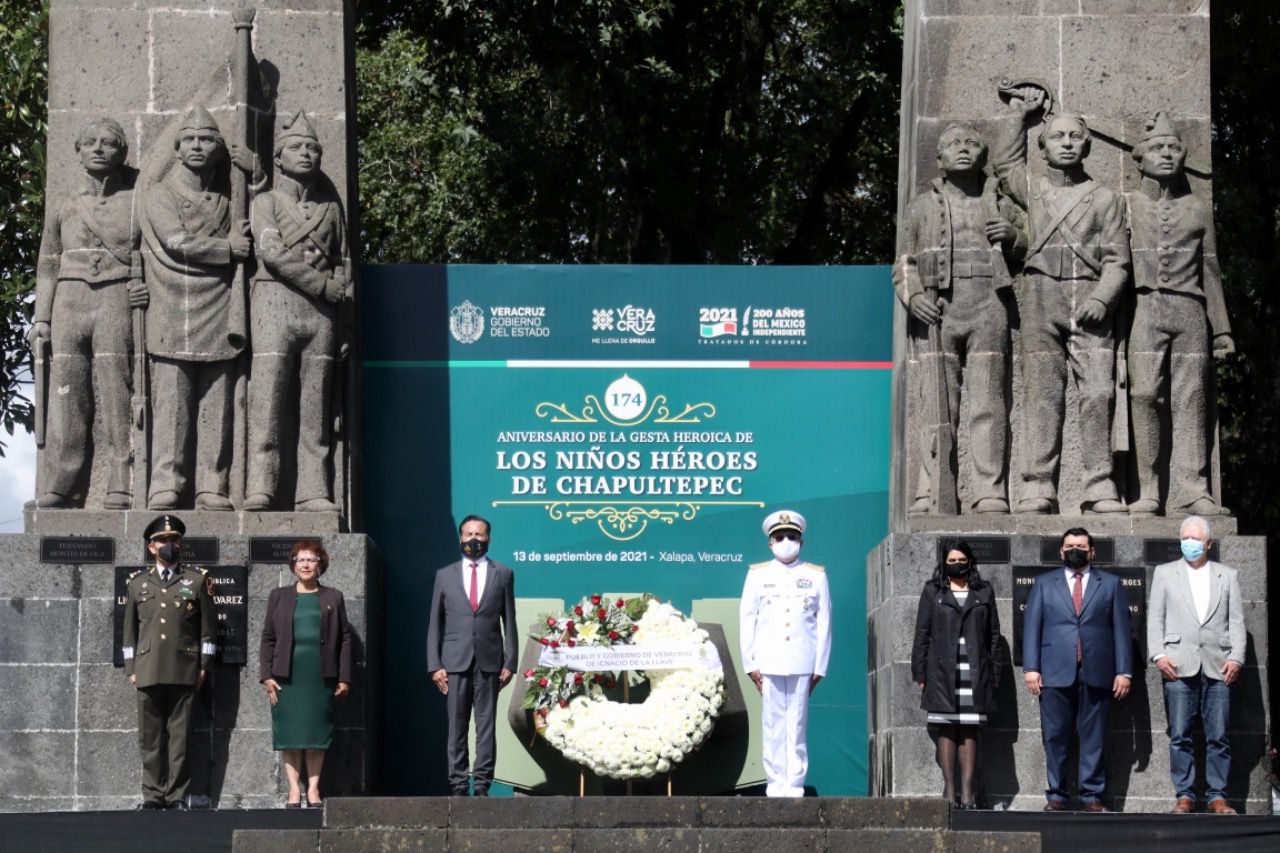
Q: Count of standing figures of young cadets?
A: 6